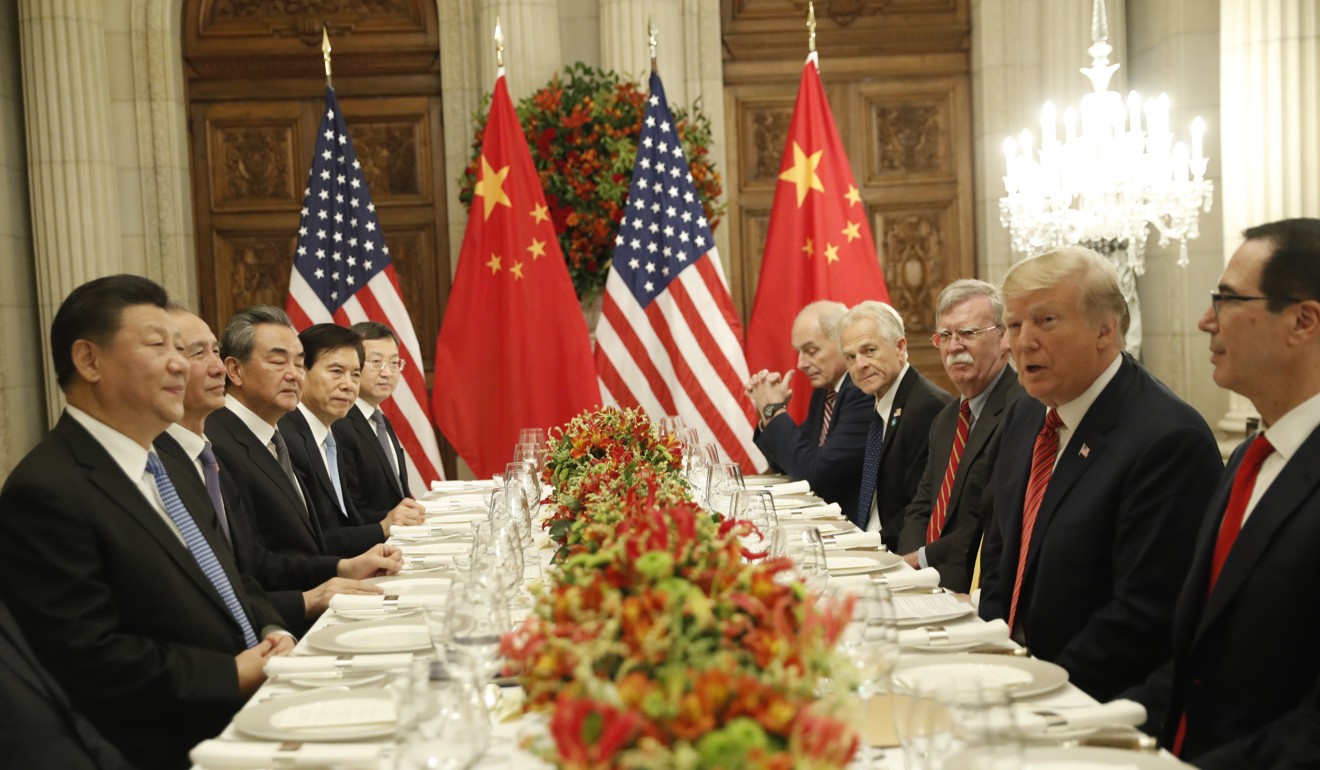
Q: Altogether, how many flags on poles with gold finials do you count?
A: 4